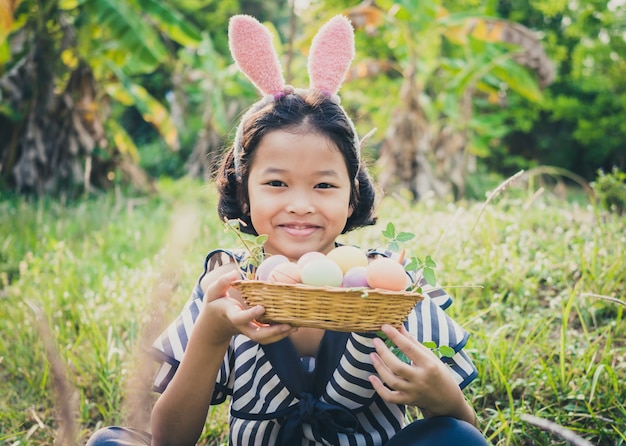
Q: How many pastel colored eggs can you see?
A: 7